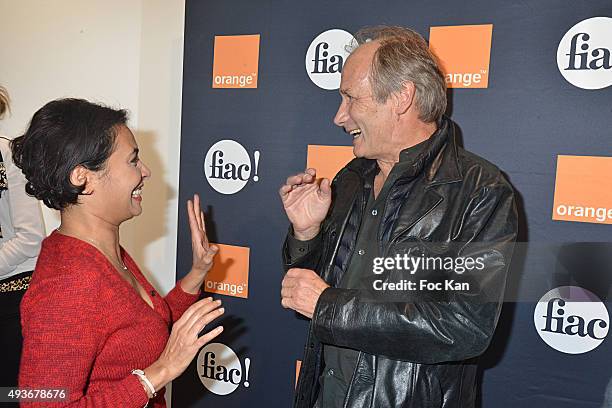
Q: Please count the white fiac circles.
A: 5